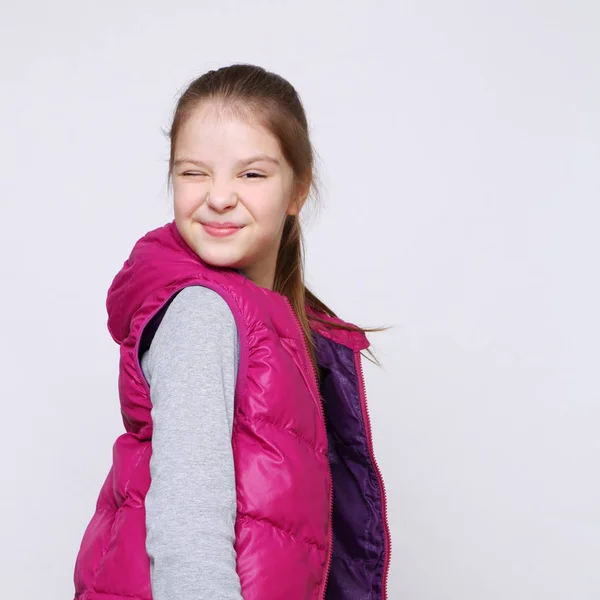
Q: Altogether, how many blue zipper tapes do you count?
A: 0